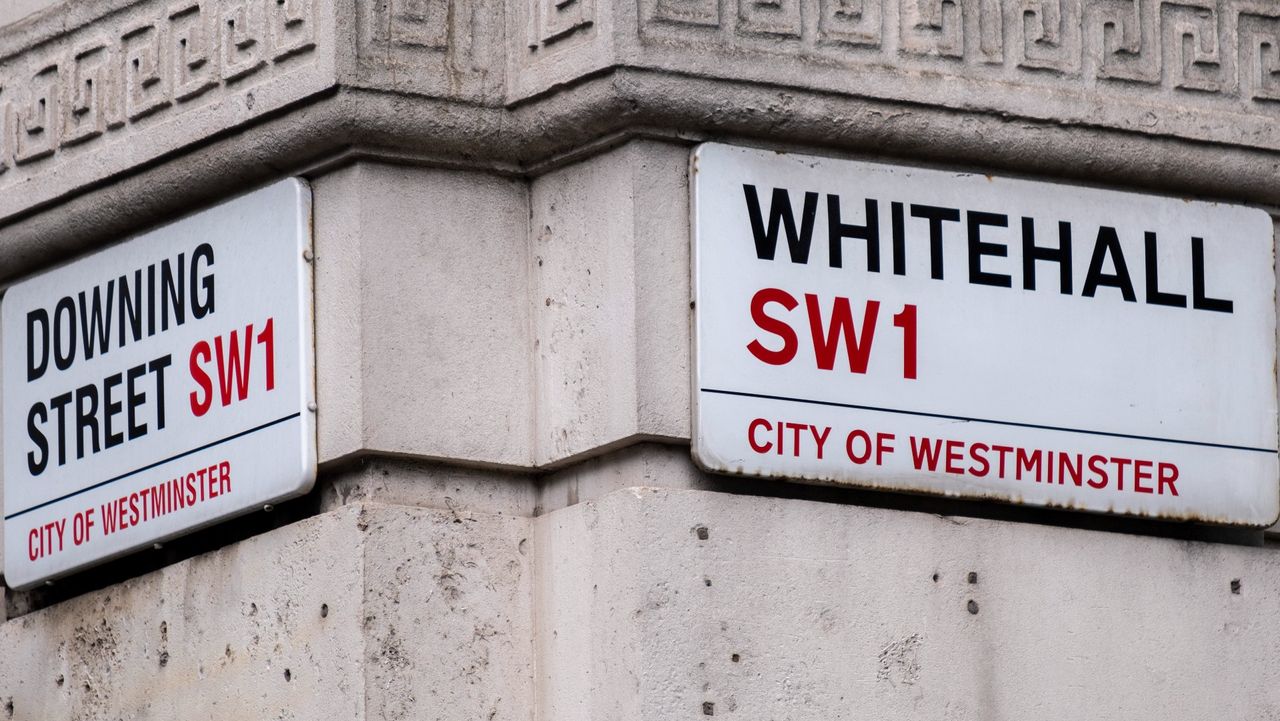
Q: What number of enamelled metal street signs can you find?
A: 2